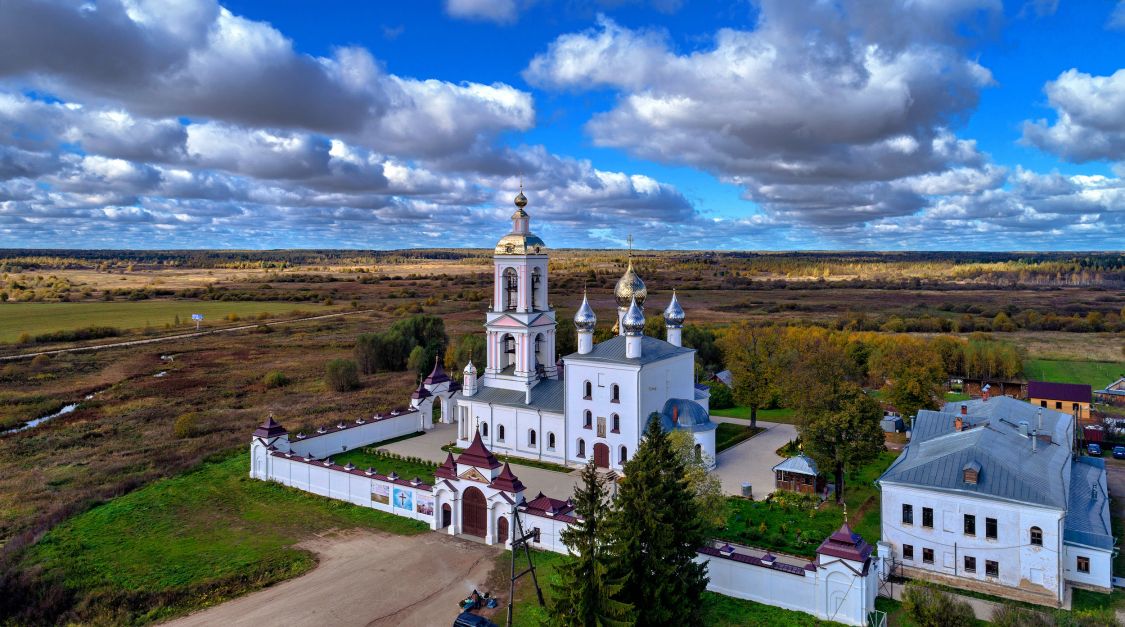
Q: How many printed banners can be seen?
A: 3